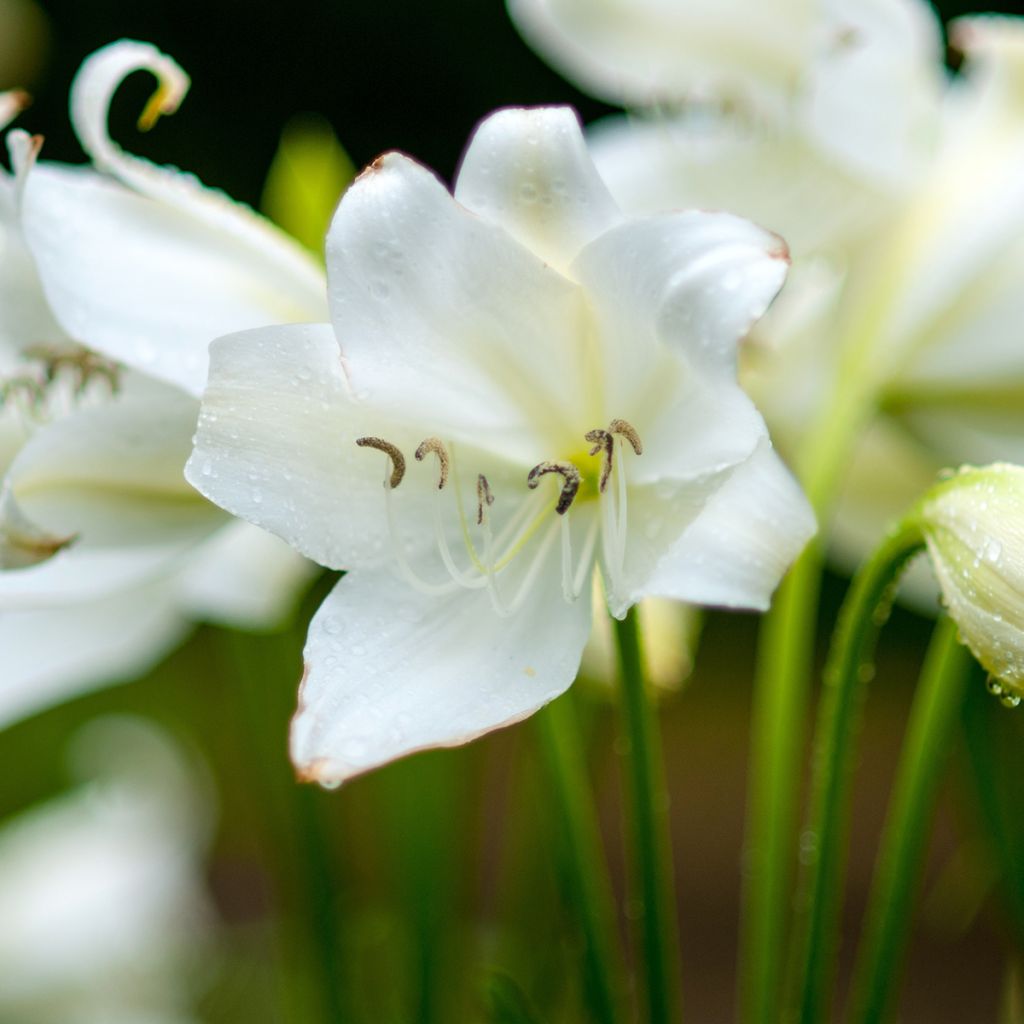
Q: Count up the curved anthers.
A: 6